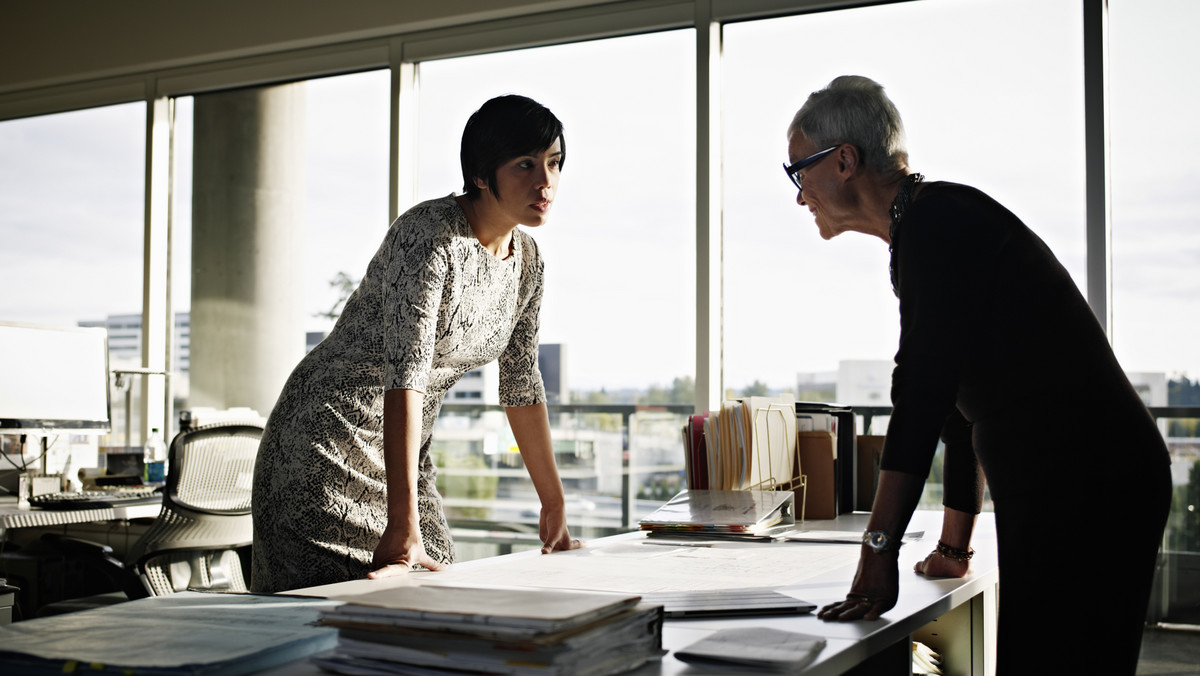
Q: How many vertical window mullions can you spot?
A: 4